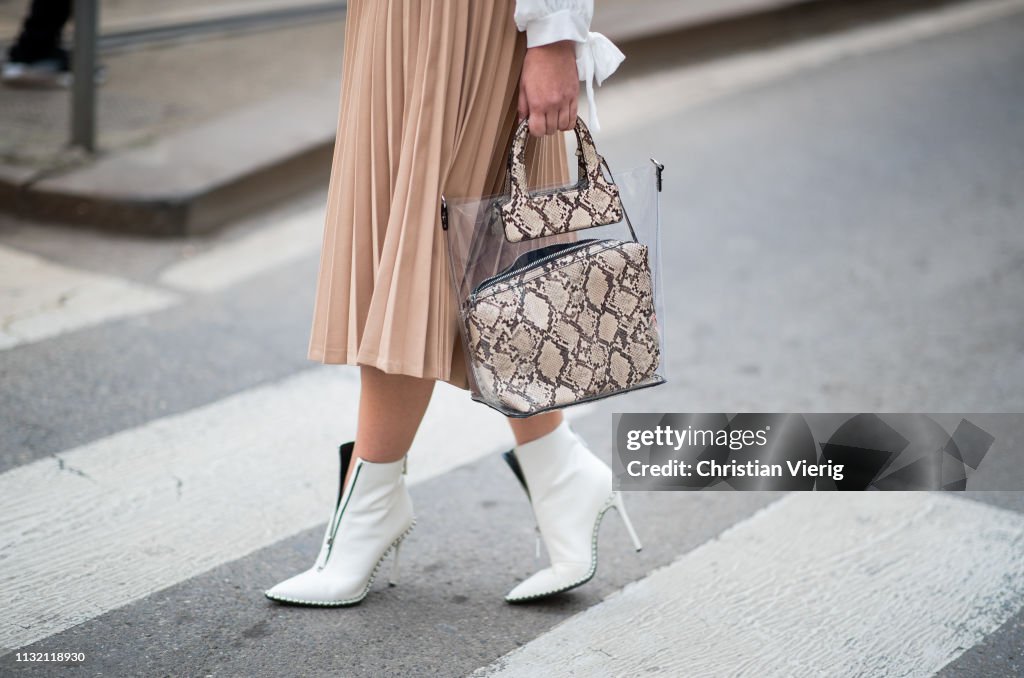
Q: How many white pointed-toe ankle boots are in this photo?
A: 2